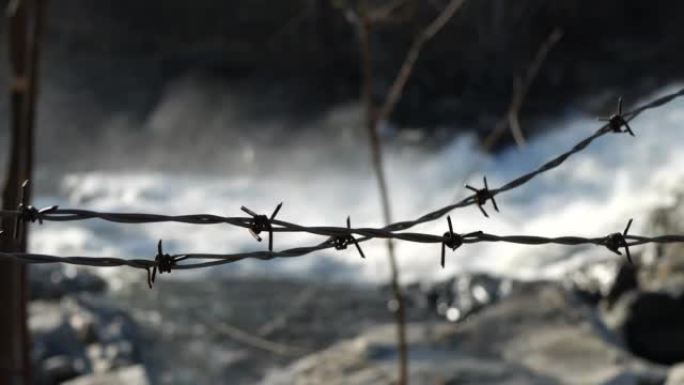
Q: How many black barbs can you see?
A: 8